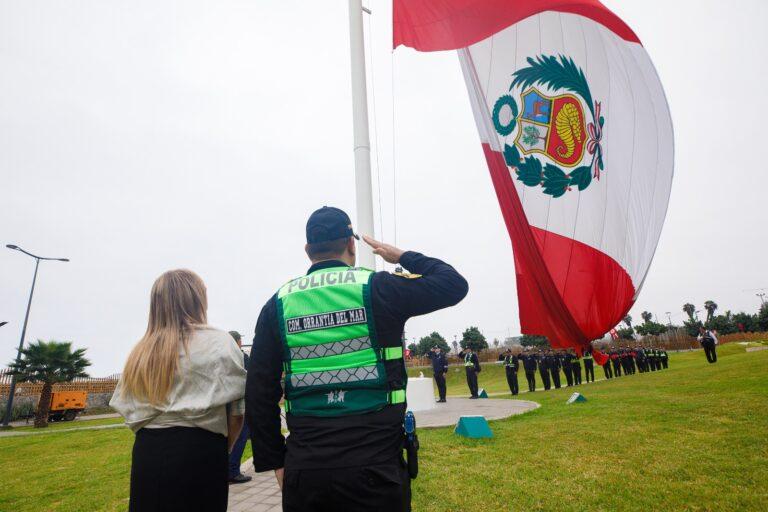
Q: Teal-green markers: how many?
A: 3